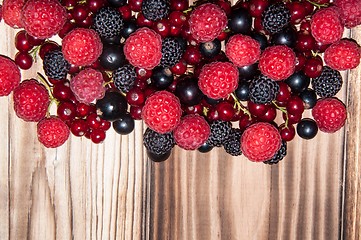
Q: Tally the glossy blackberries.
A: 12